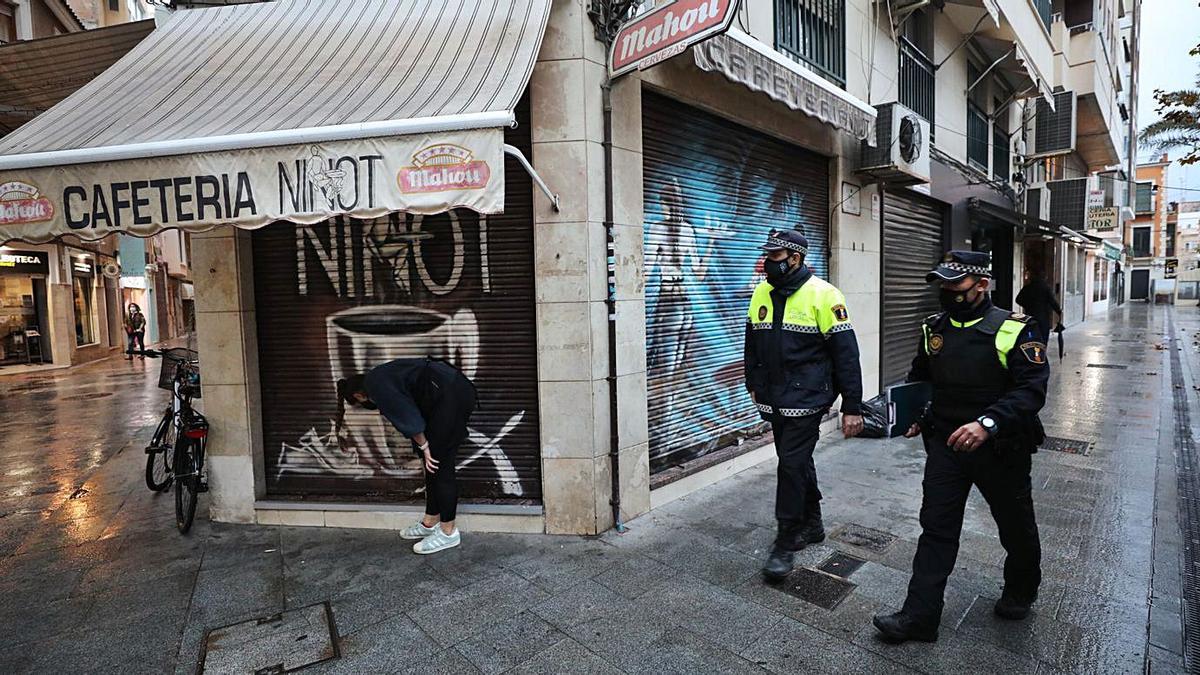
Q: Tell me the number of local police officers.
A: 2